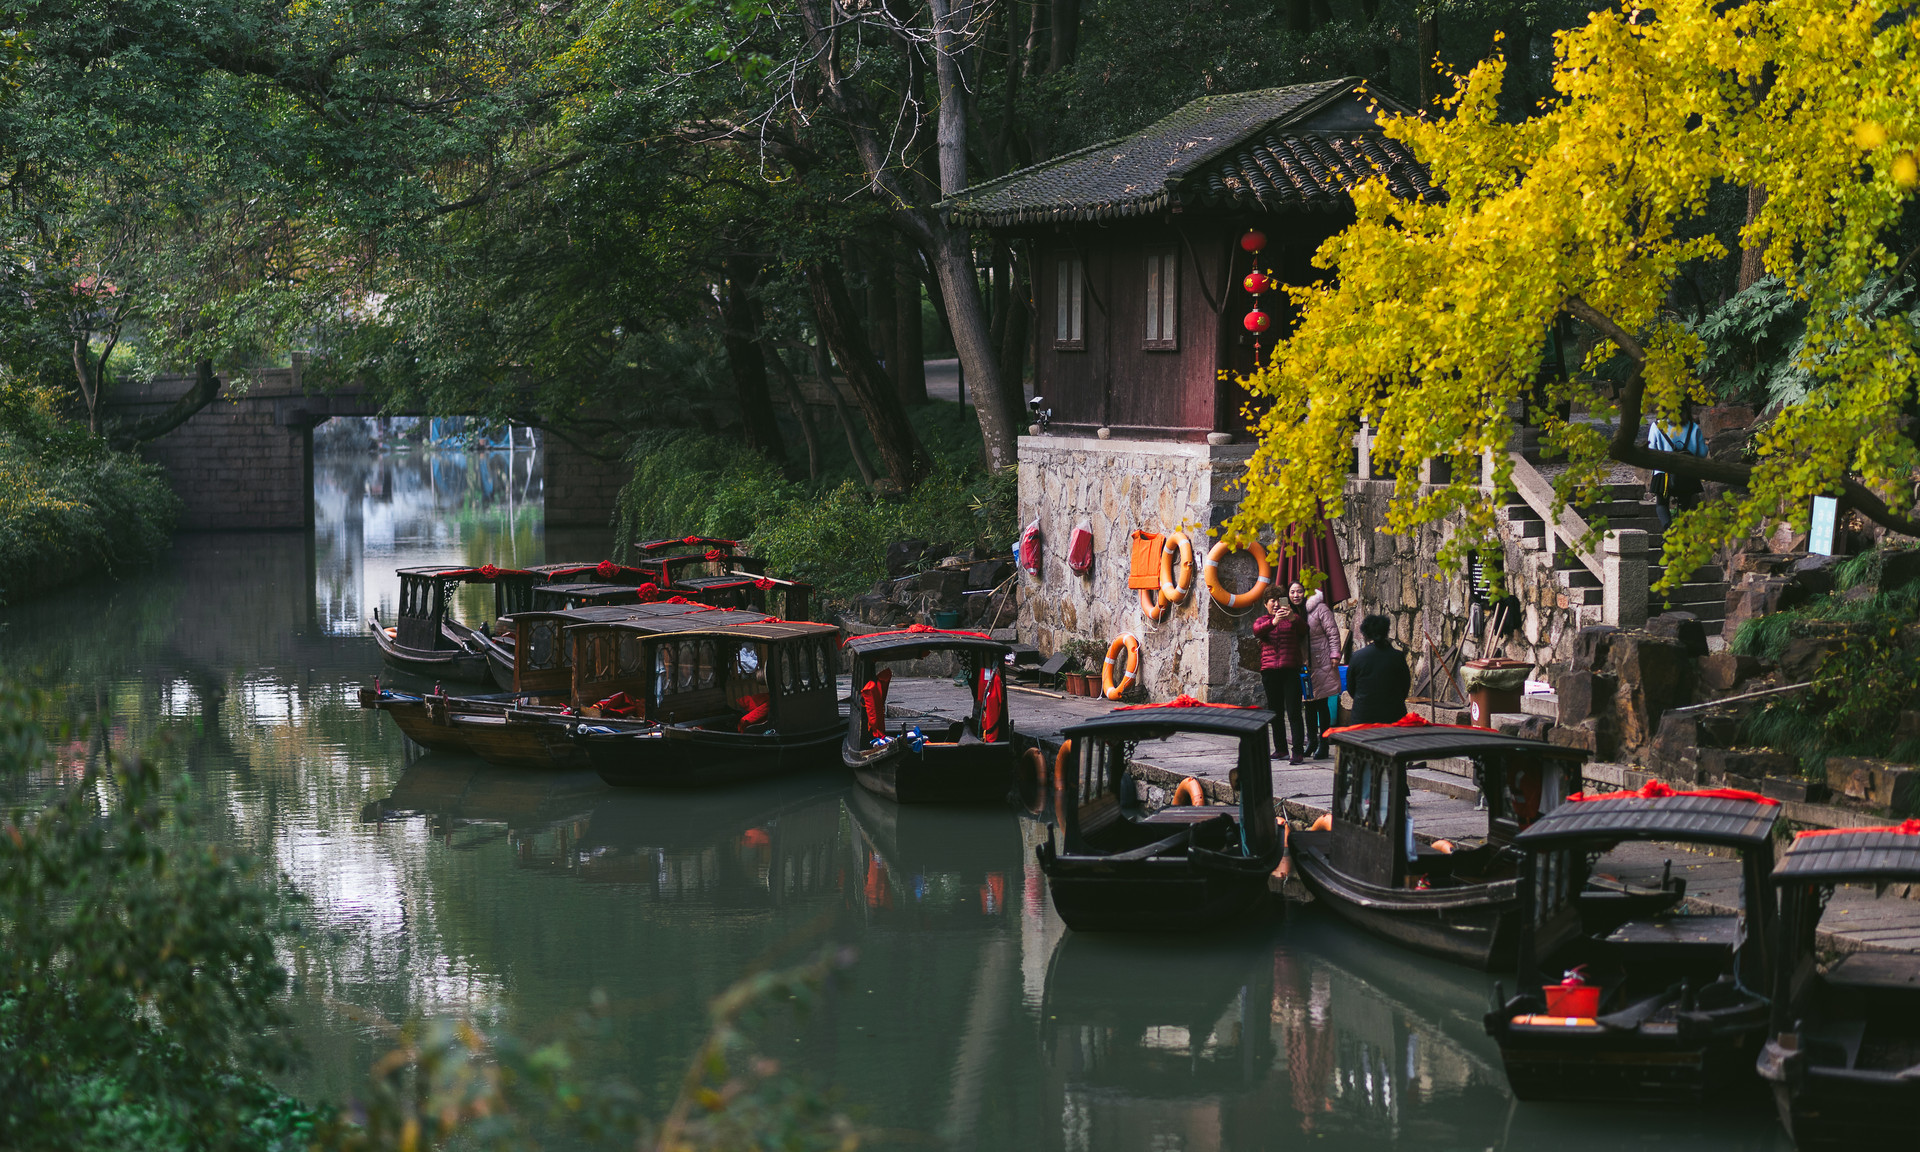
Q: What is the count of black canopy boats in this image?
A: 14